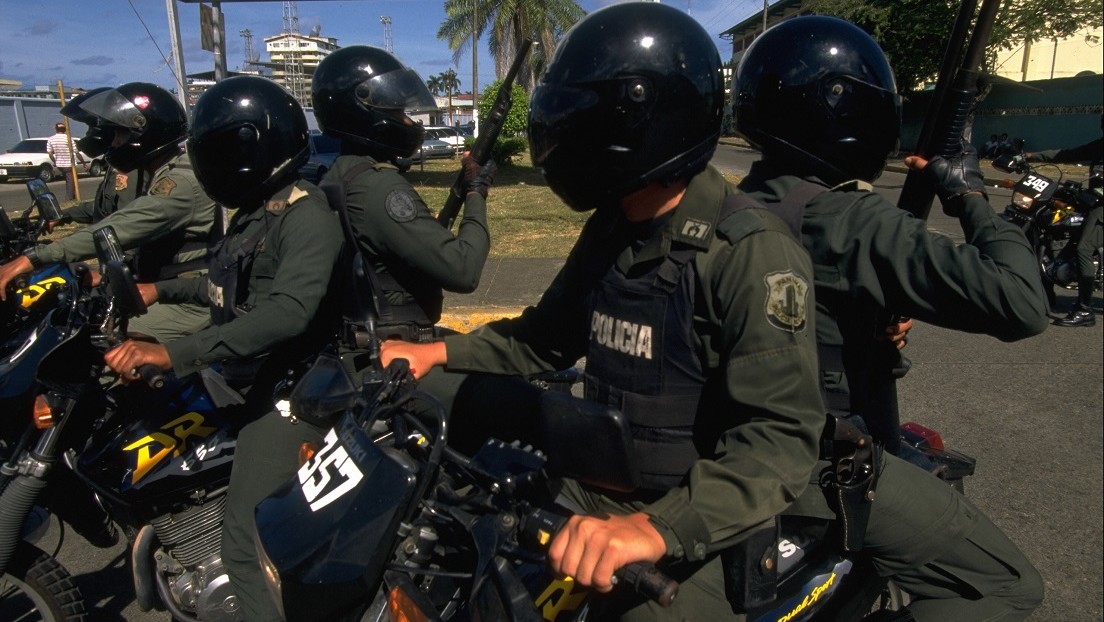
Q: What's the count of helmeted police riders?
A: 6